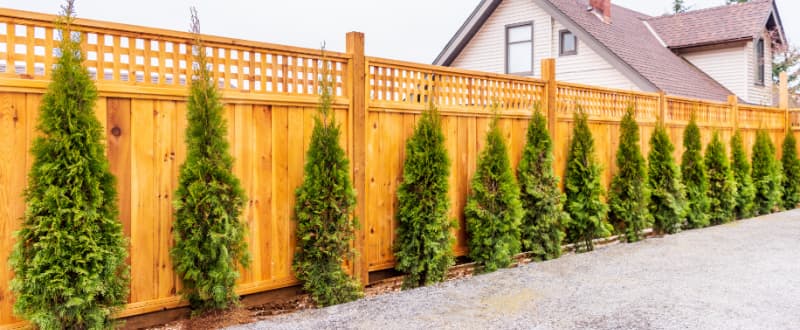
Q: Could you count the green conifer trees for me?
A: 14